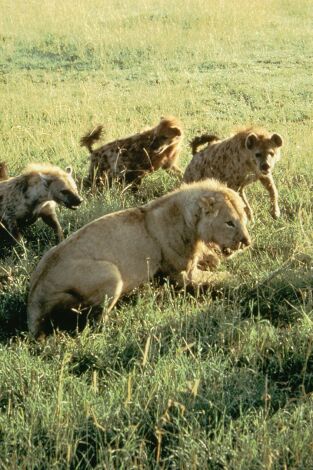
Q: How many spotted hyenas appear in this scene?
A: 3